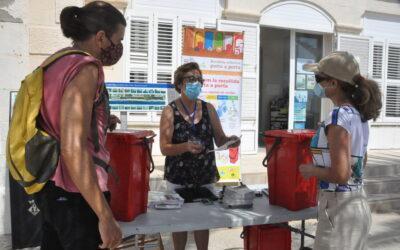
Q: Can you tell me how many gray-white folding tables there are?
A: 1